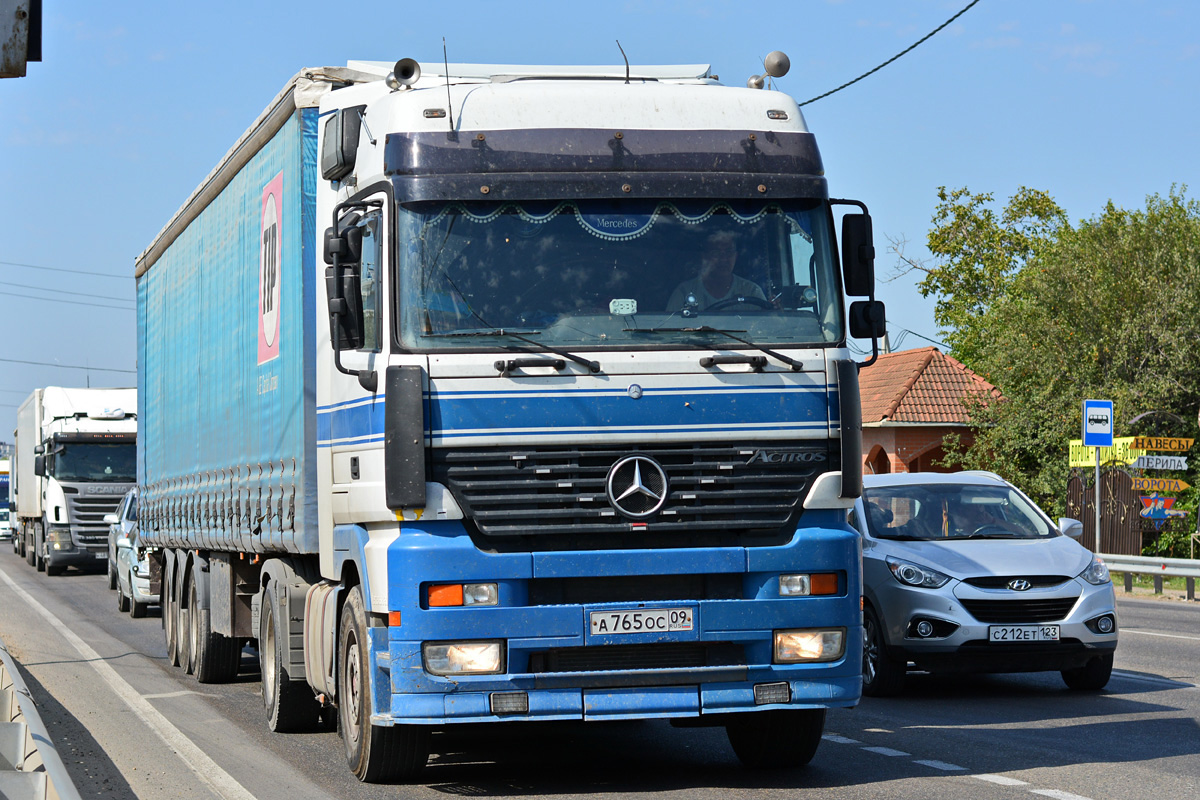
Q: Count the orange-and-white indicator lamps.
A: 2